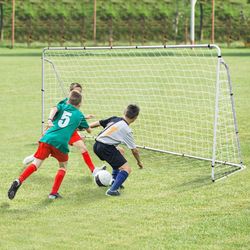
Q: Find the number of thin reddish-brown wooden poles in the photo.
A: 3